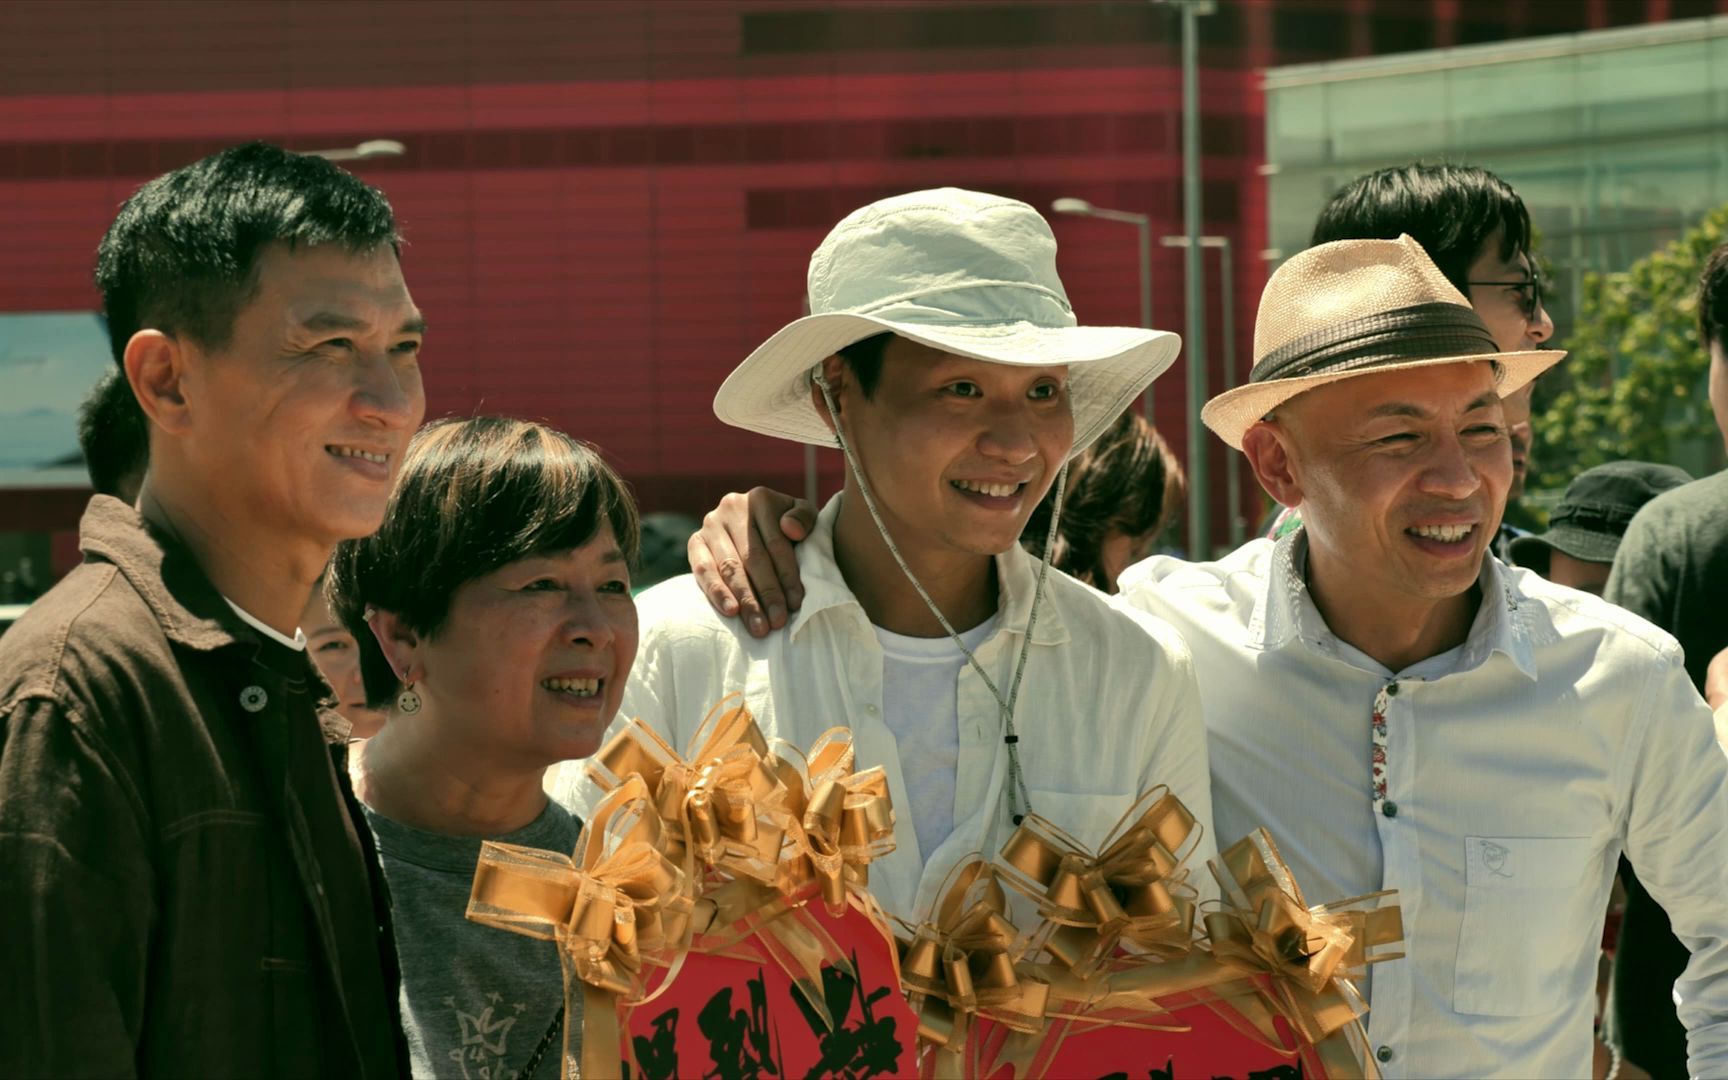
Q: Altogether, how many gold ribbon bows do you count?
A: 6